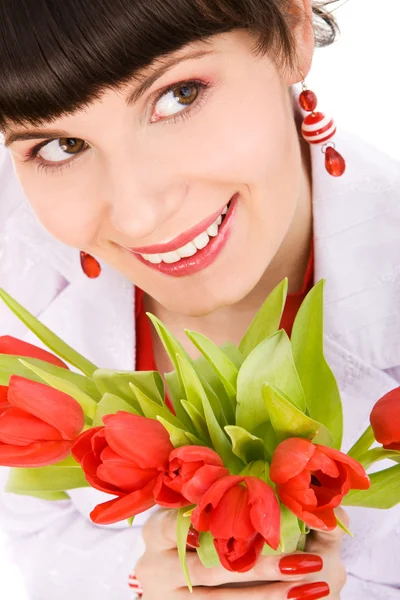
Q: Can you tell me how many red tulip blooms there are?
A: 7